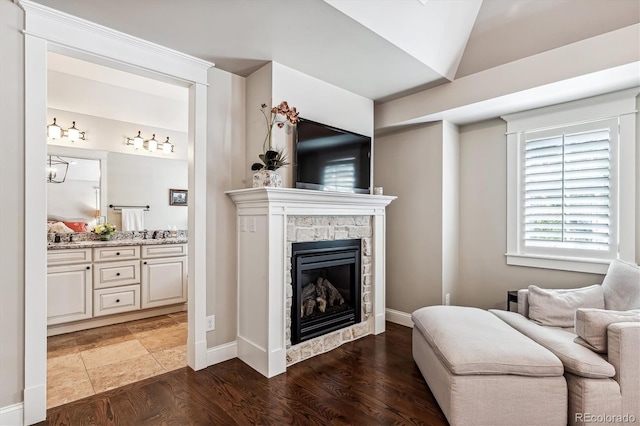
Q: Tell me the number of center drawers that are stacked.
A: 3